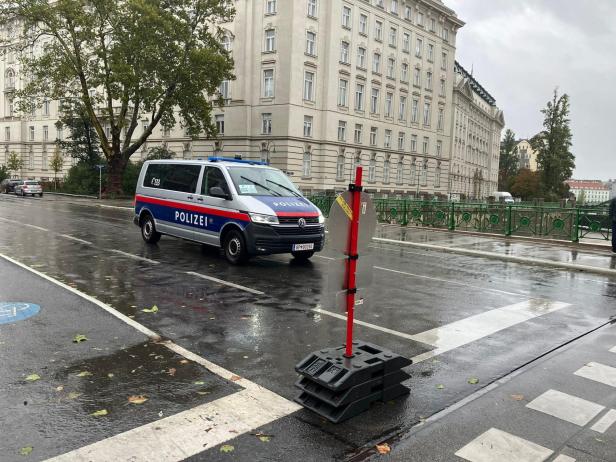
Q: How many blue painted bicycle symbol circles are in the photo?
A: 1